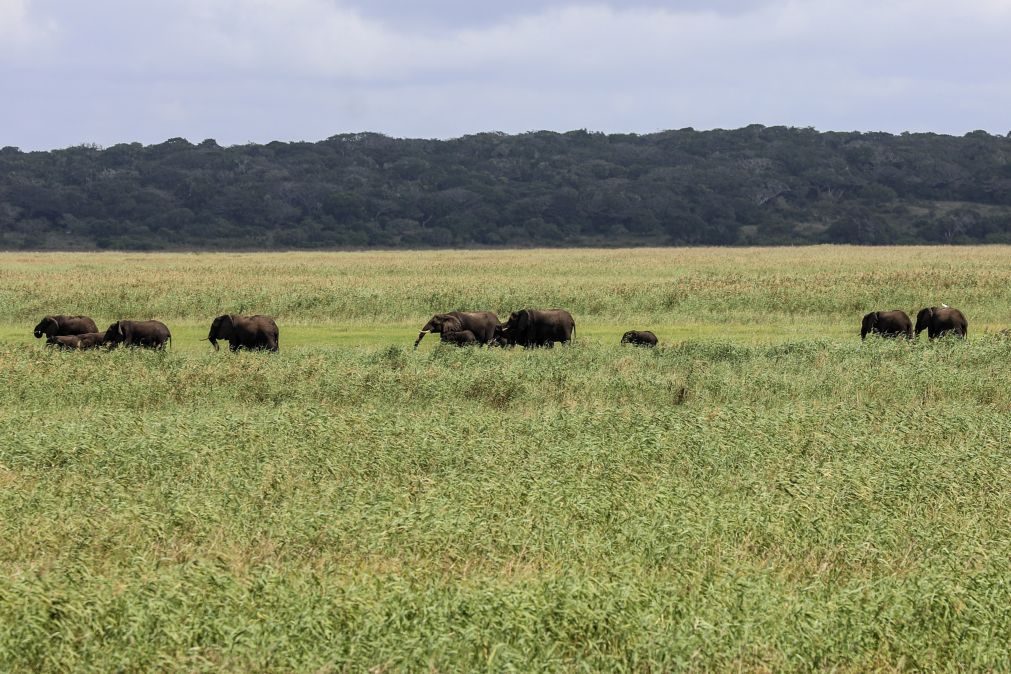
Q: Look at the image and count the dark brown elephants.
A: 11